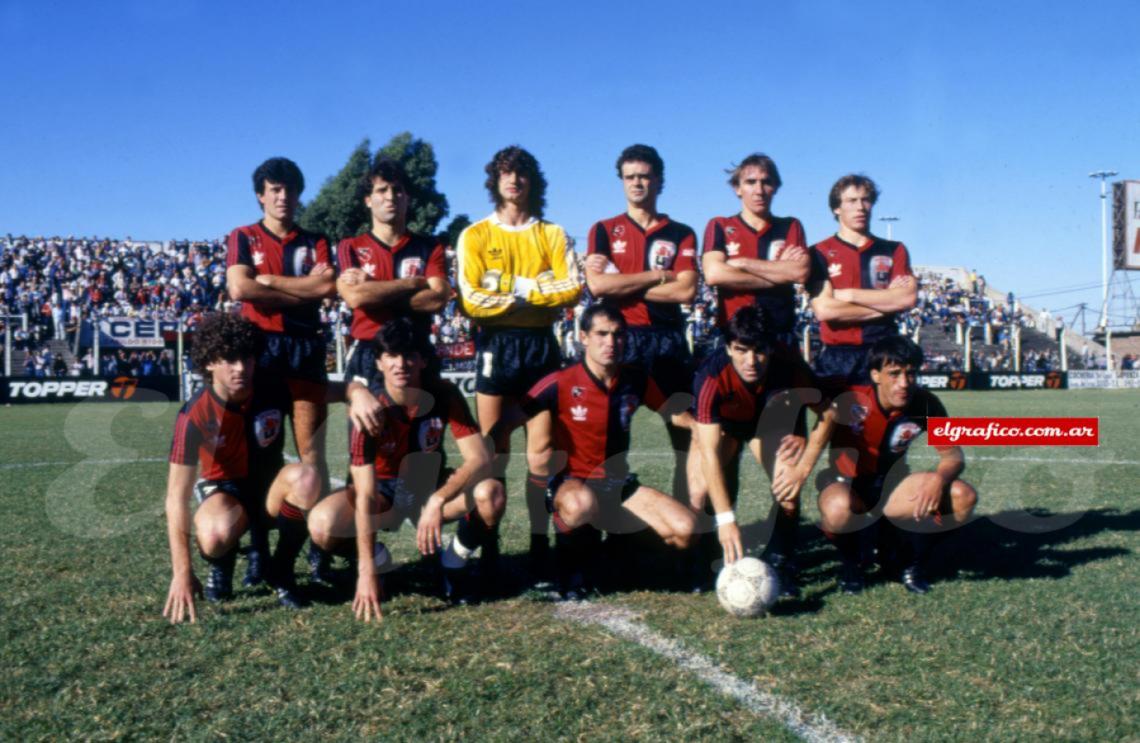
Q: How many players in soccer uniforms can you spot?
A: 11